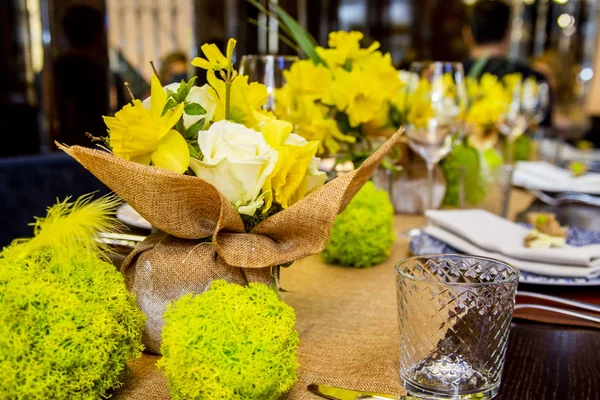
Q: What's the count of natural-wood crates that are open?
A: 0